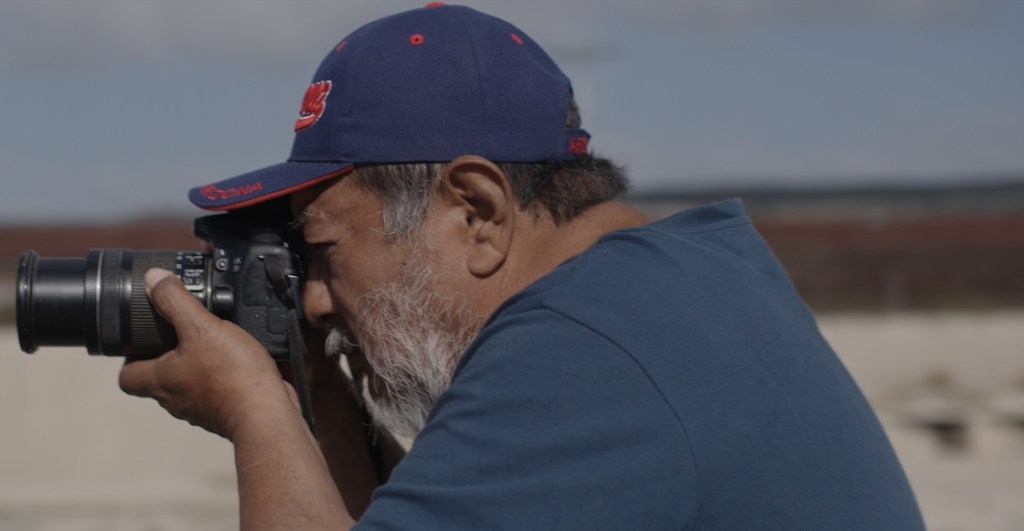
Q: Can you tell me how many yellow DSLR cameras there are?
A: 0